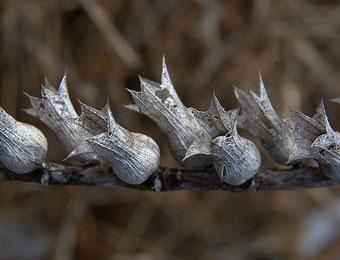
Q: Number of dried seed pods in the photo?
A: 7